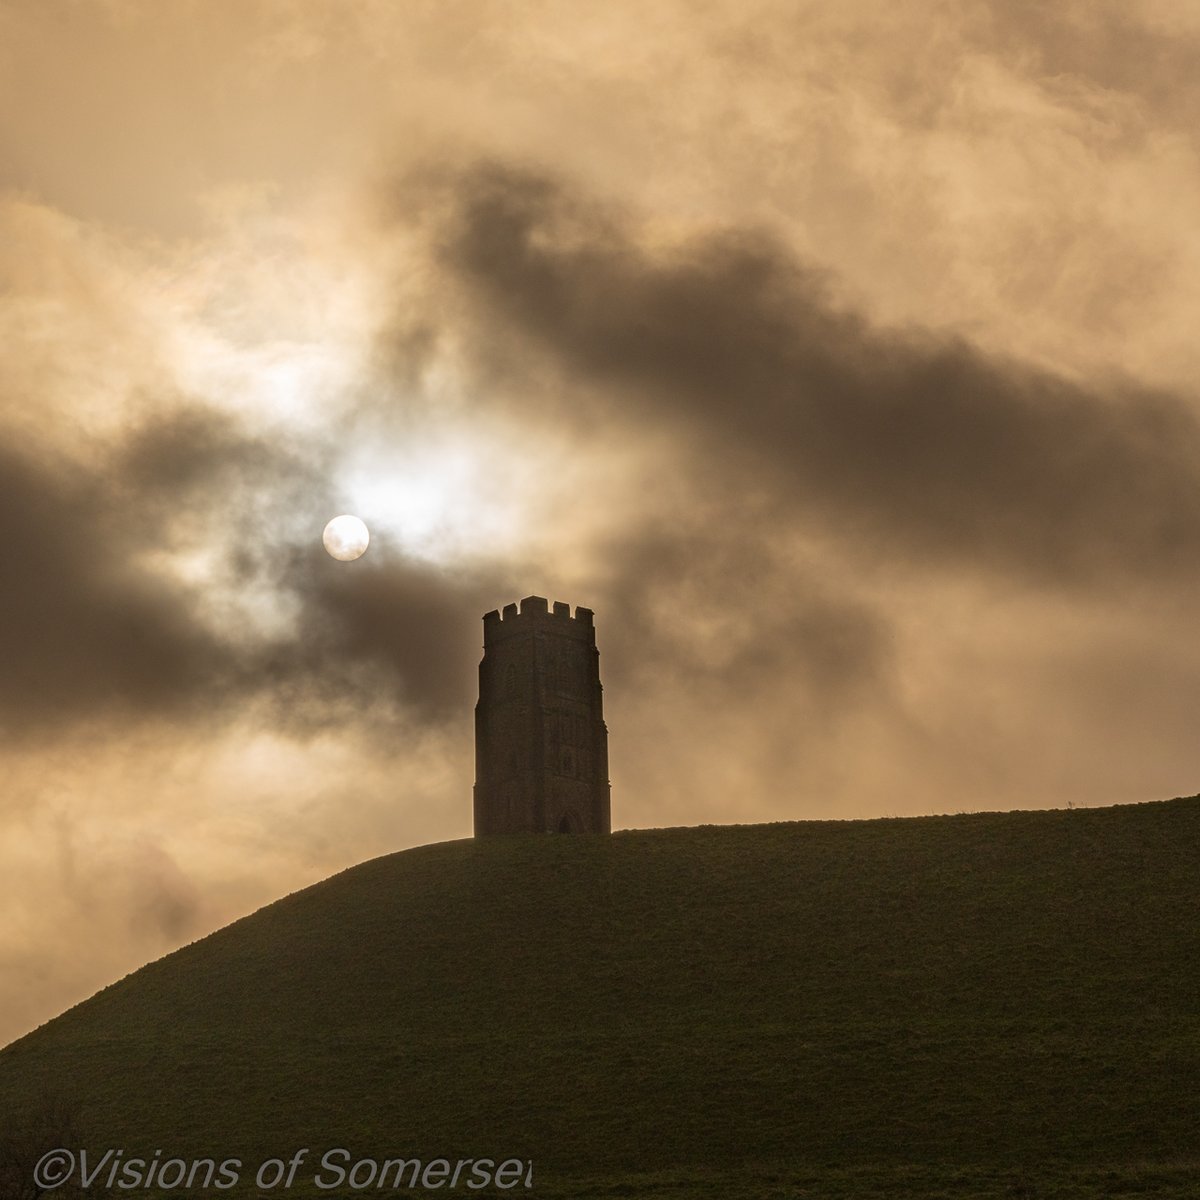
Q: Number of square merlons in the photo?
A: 5